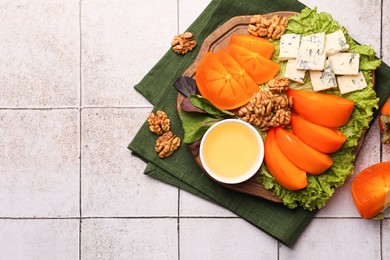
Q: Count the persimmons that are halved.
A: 1